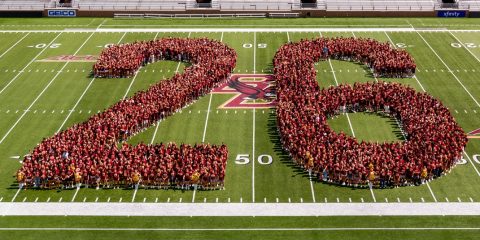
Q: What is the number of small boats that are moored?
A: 0